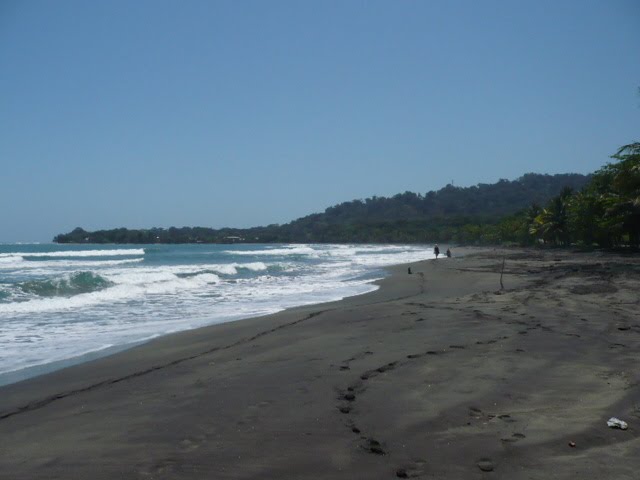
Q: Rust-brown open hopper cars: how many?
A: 0